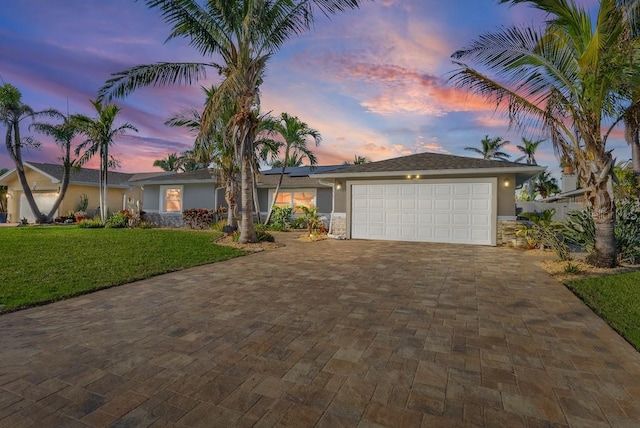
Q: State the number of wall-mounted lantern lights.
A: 2